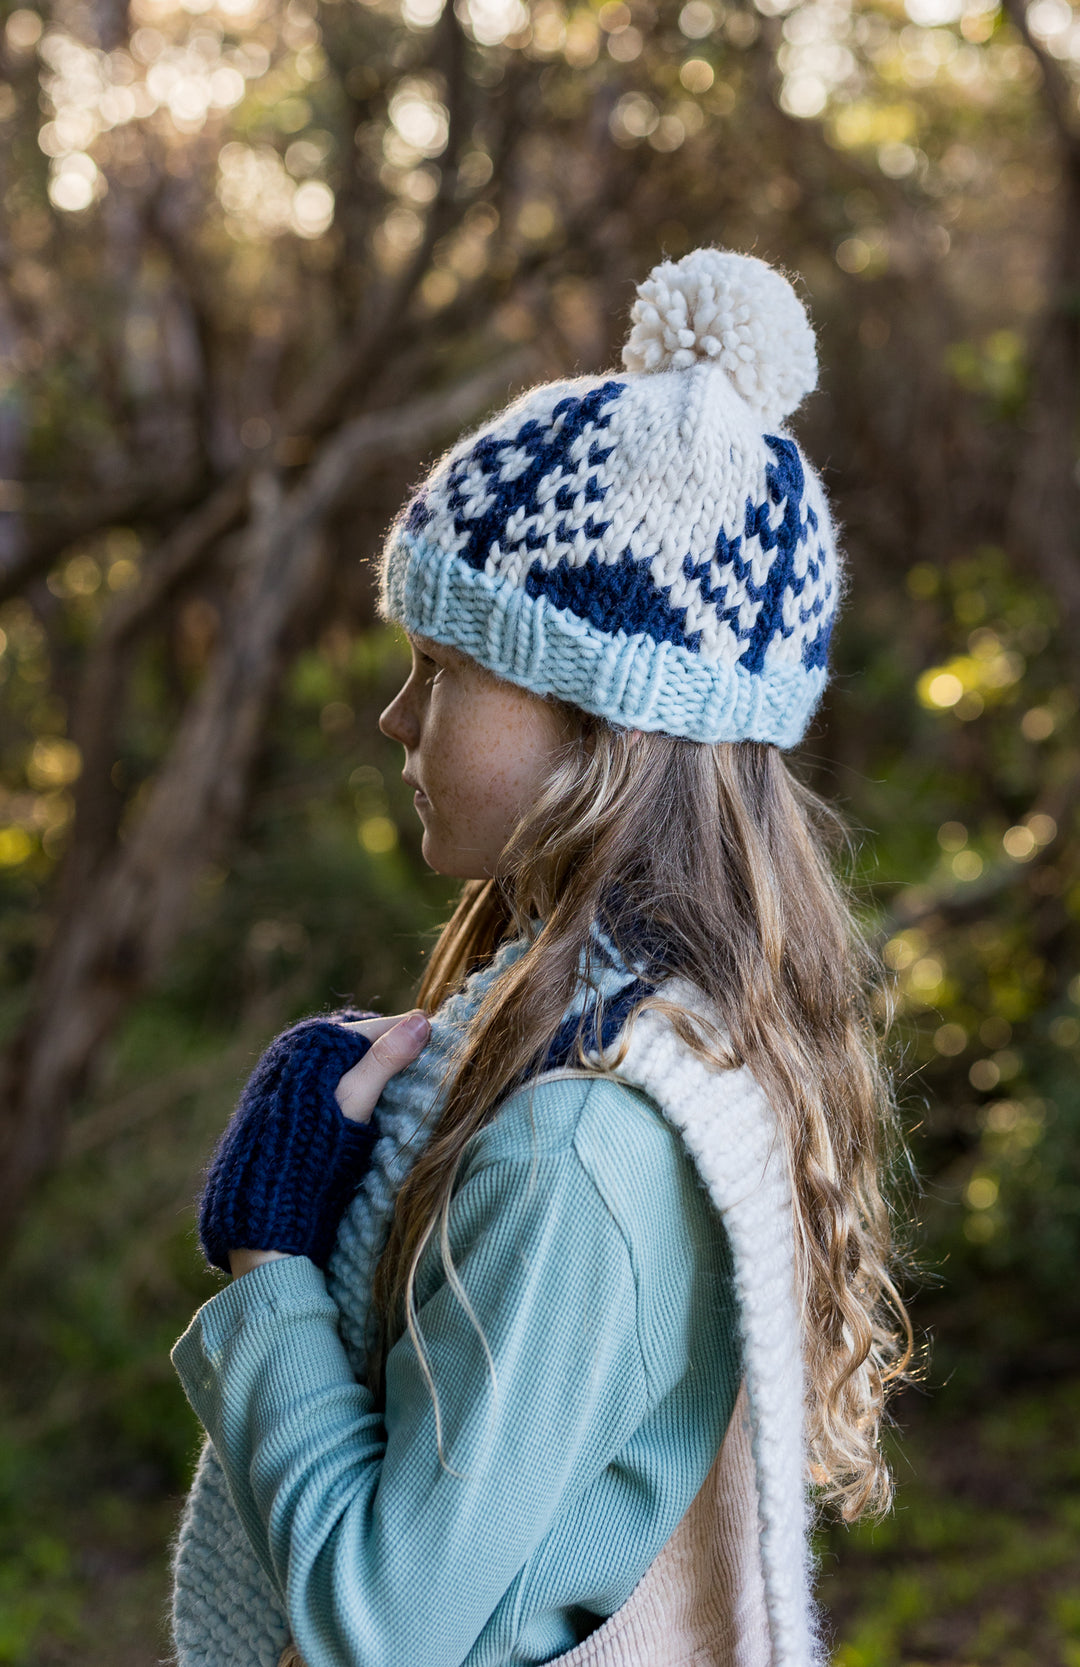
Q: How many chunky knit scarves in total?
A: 1